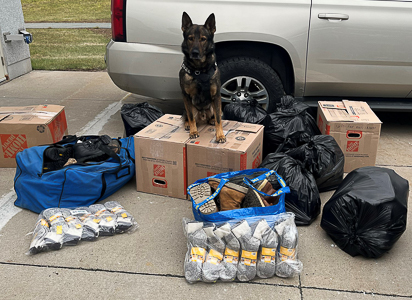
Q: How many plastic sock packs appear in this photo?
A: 2